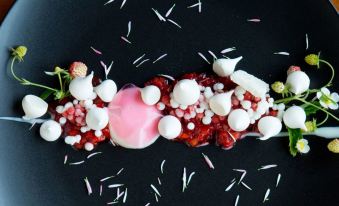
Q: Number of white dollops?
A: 14